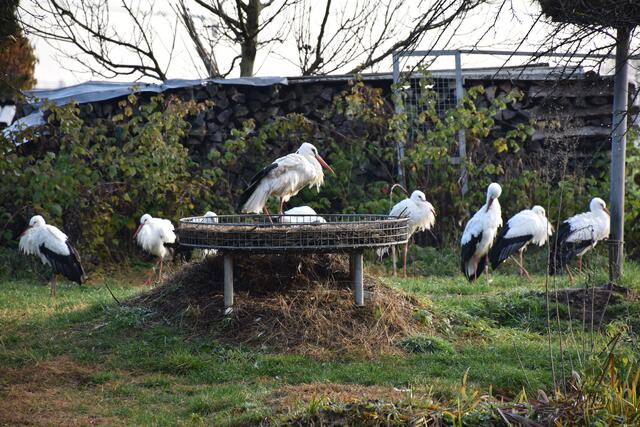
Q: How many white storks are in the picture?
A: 9